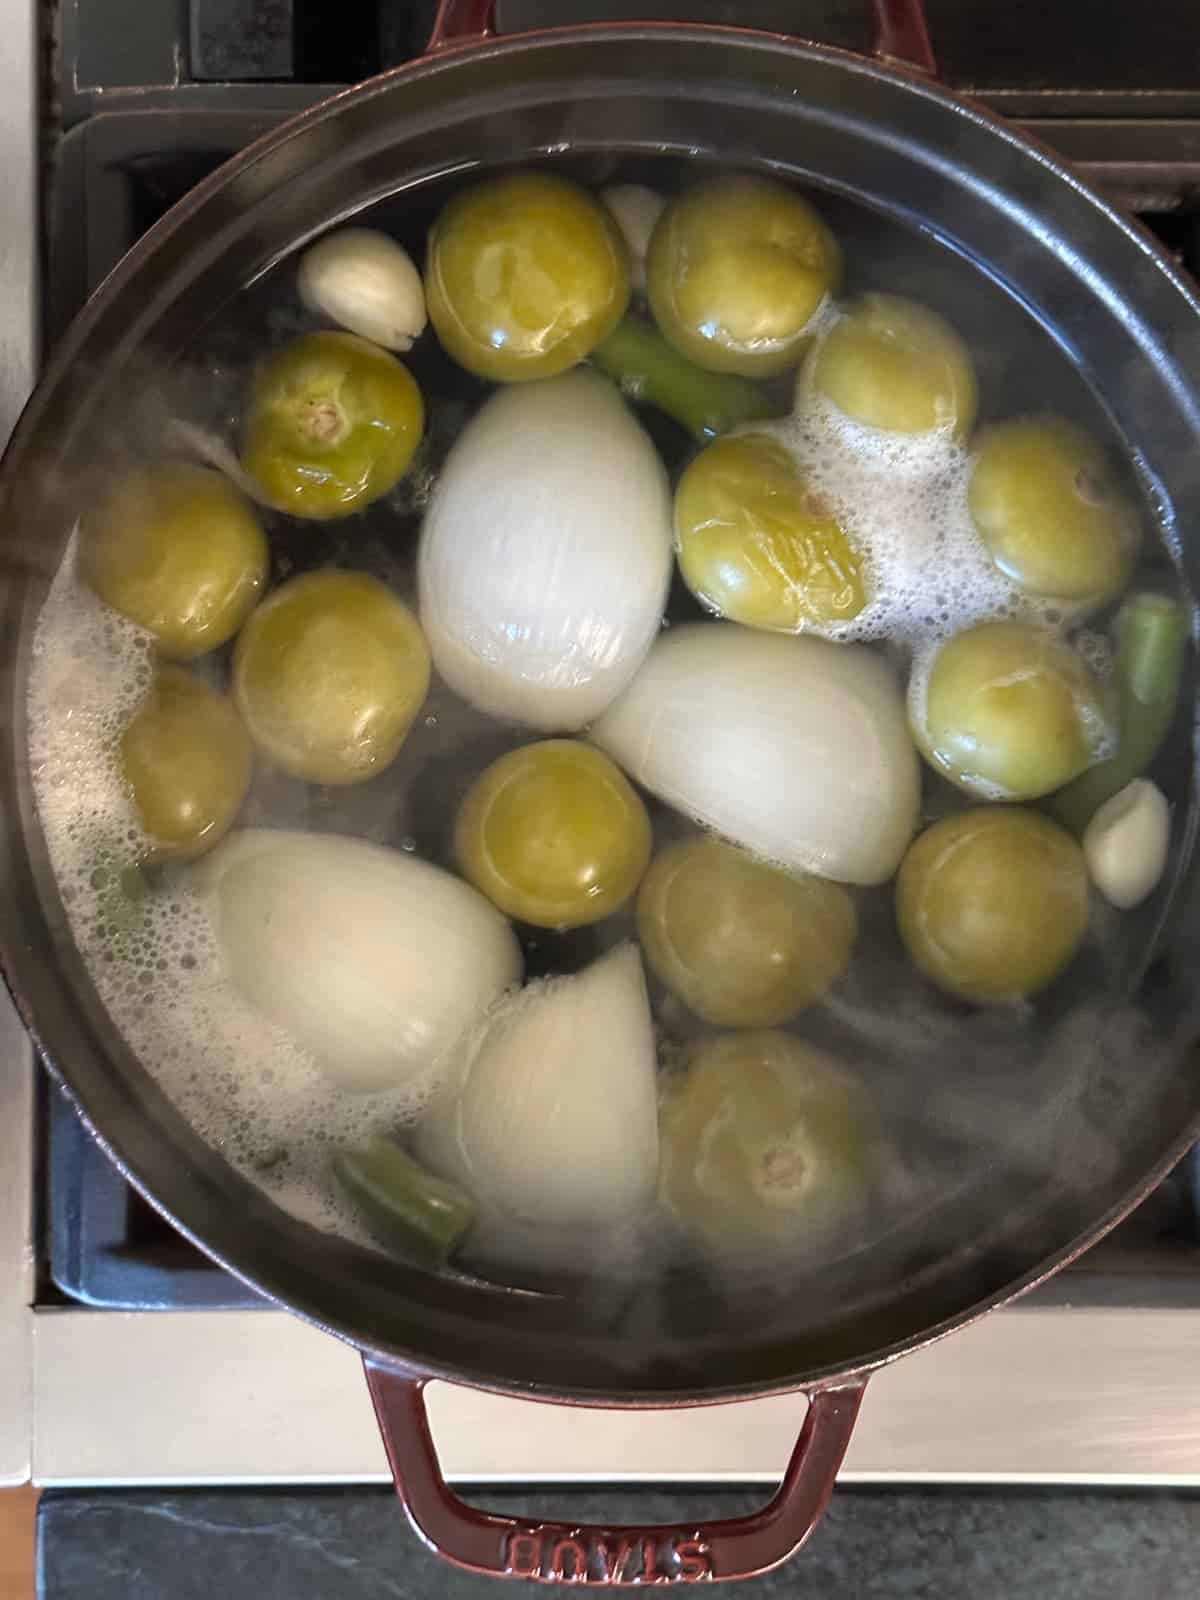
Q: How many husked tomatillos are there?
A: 14